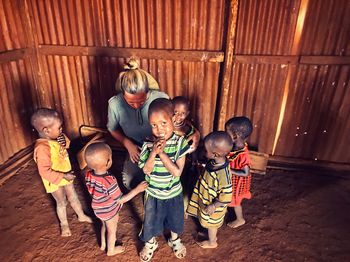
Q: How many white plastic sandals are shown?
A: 2